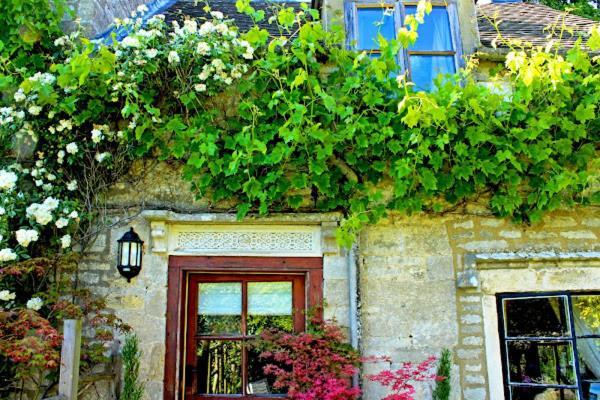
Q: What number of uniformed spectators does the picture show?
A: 0